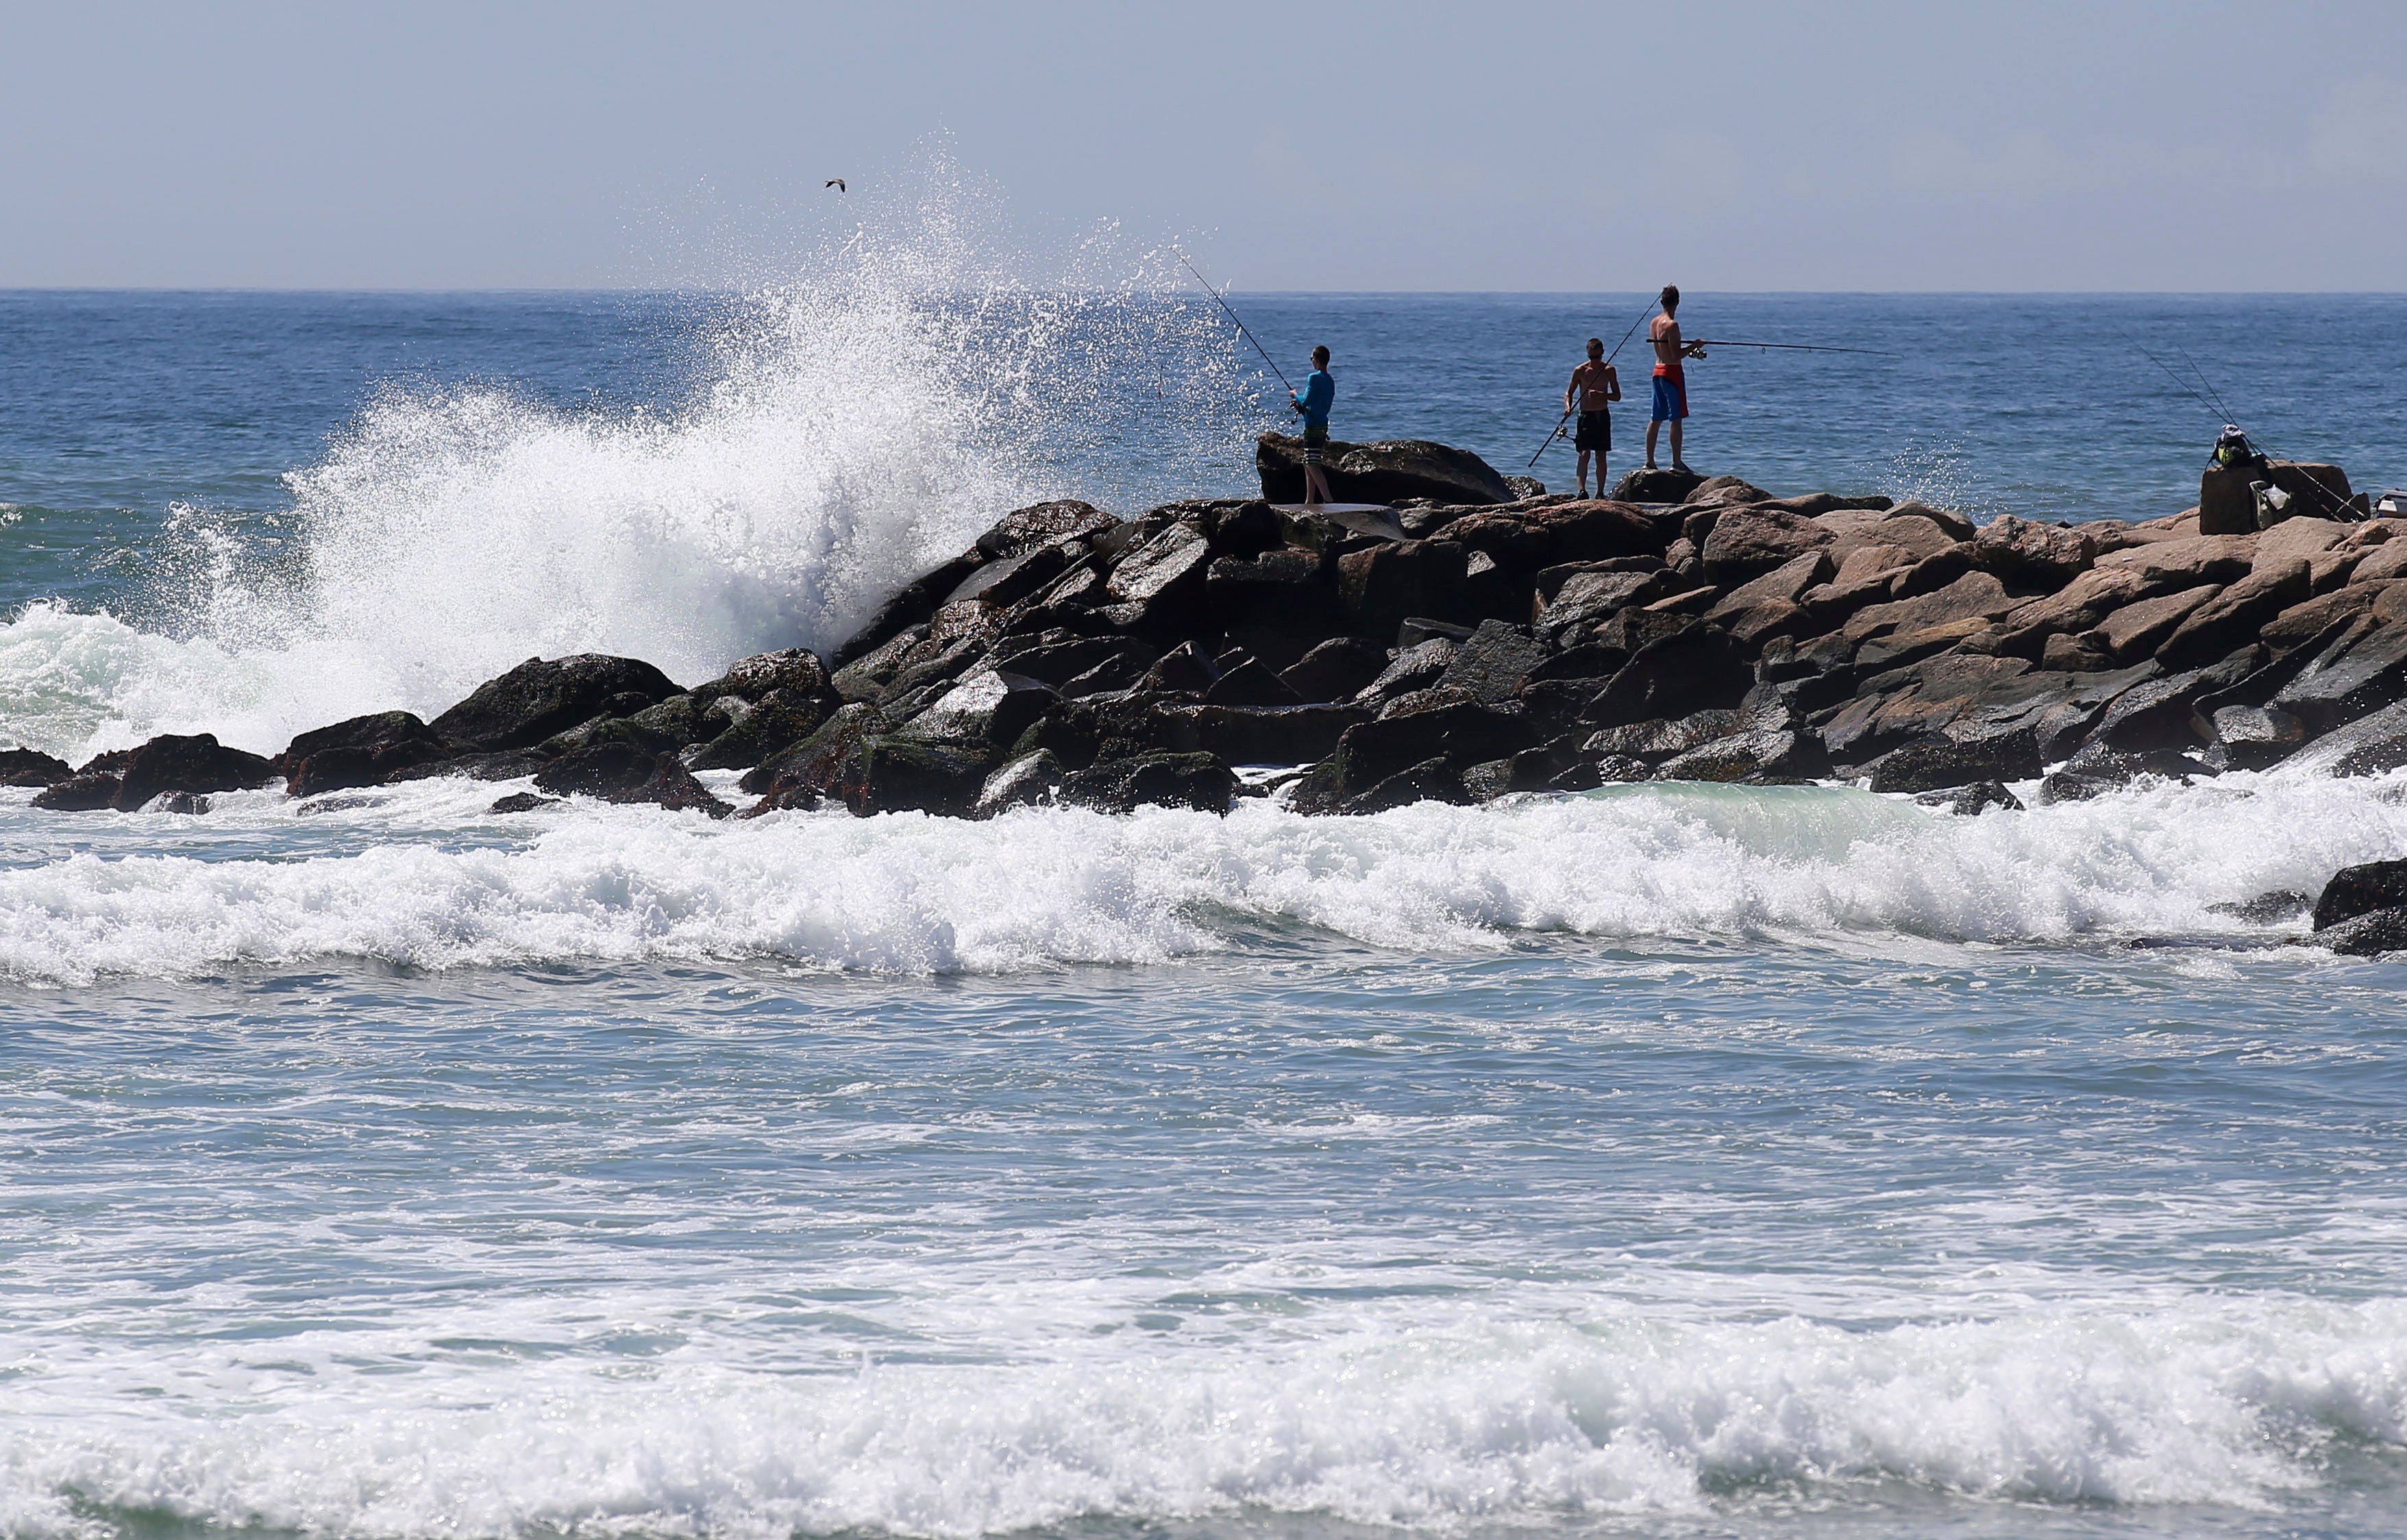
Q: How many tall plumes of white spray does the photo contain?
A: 1